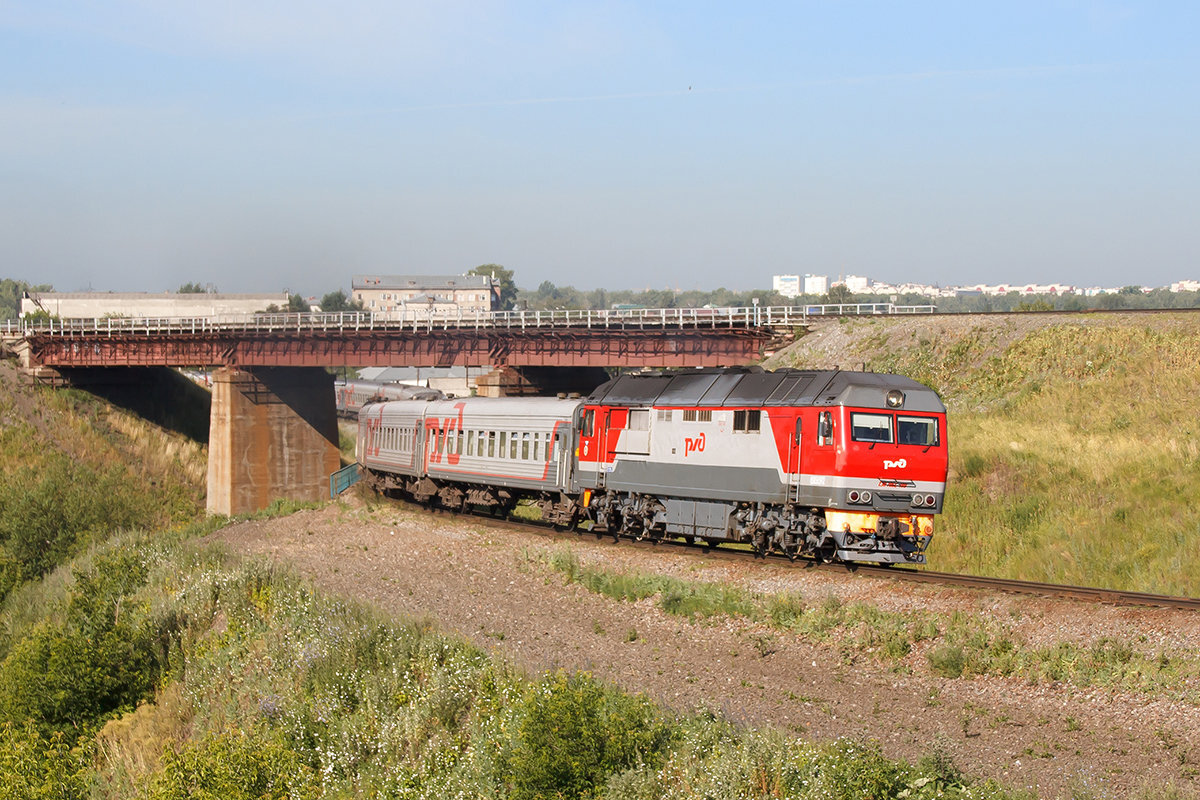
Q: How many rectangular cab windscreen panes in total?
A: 2